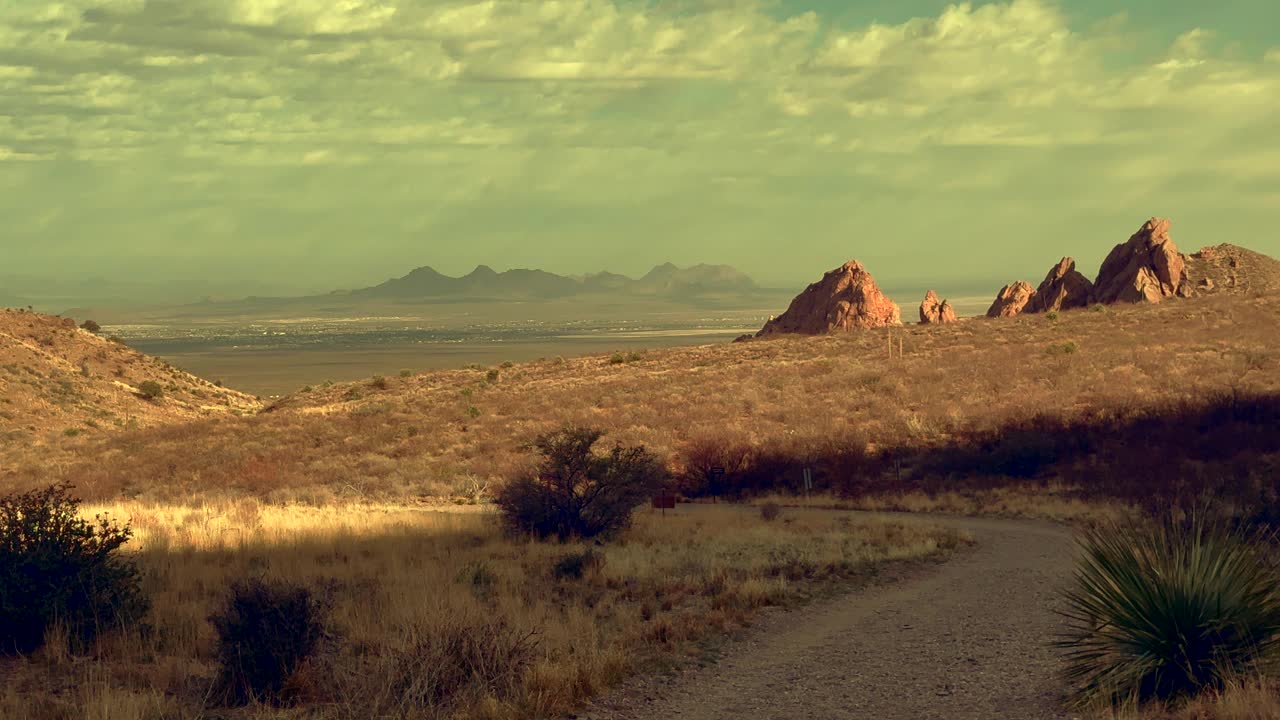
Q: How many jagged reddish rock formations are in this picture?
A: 5